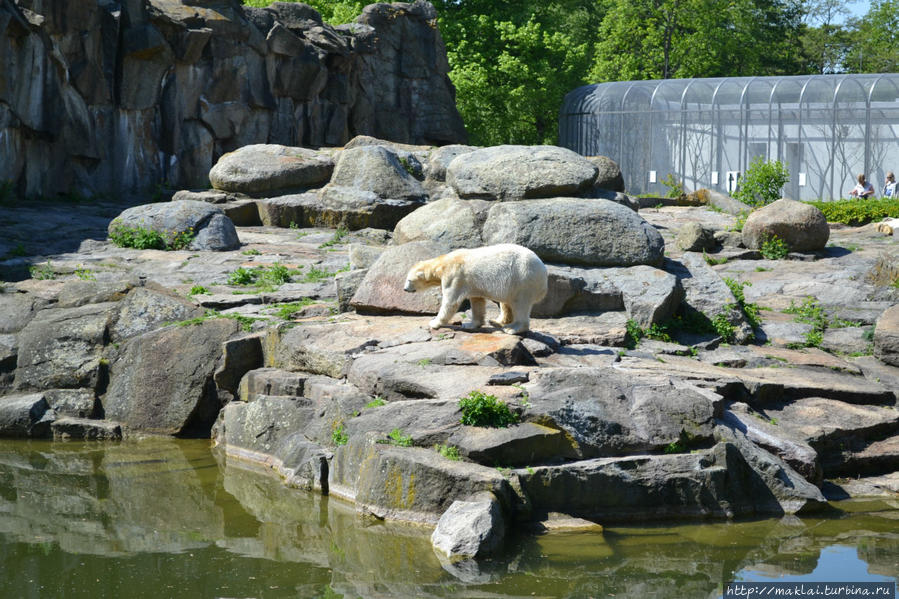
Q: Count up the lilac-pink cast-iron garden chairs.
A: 0